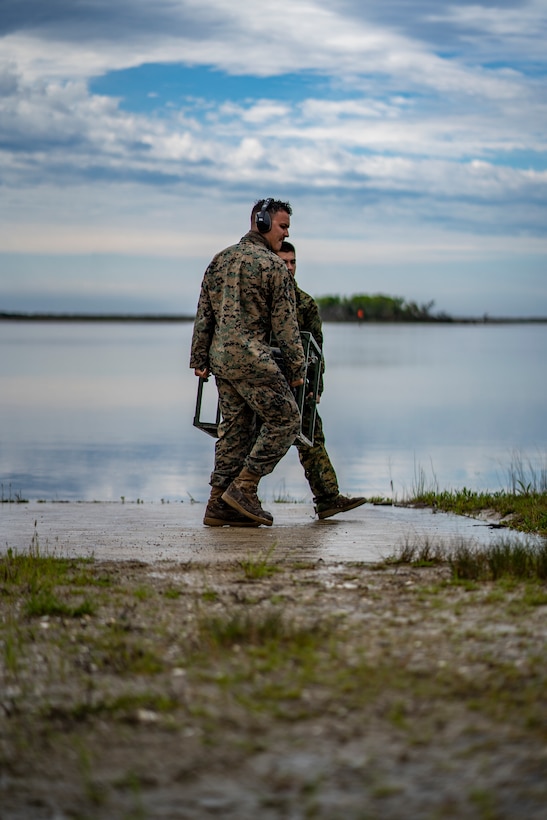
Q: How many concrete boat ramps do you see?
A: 1